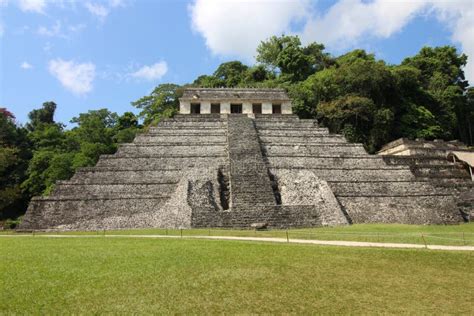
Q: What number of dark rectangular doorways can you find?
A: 5